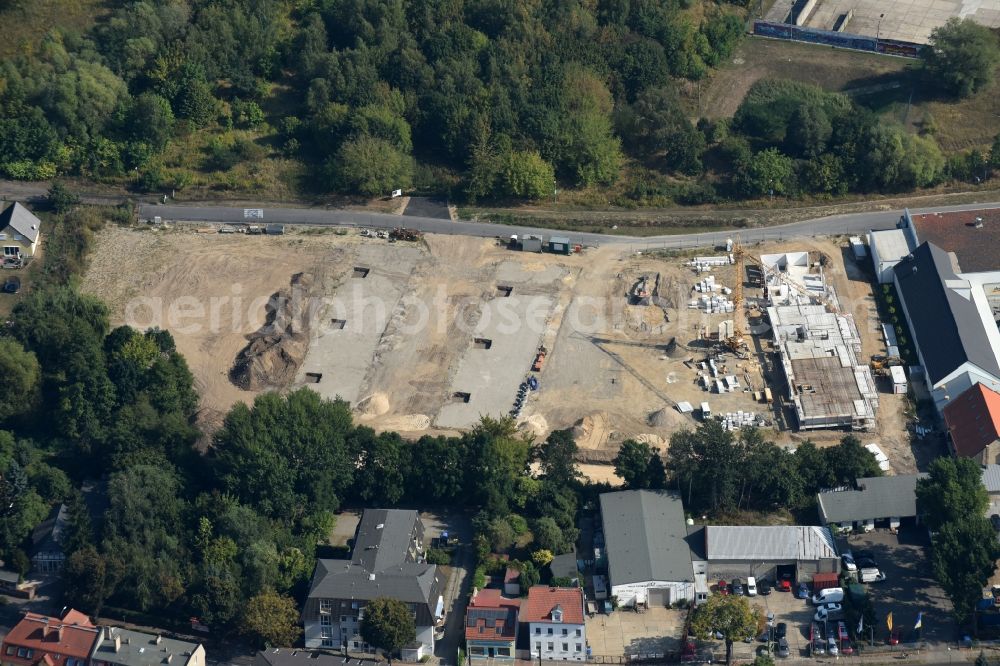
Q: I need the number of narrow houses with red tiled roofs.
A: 2